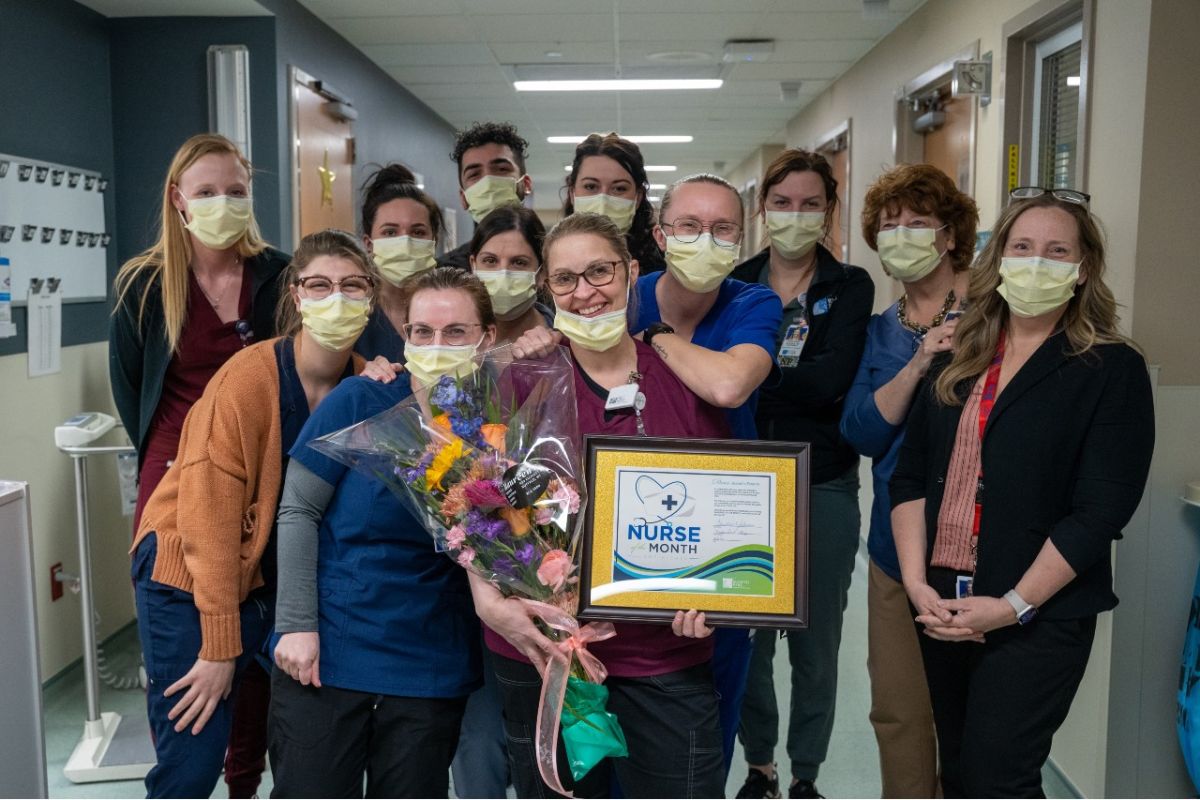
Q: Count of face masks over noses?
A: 11